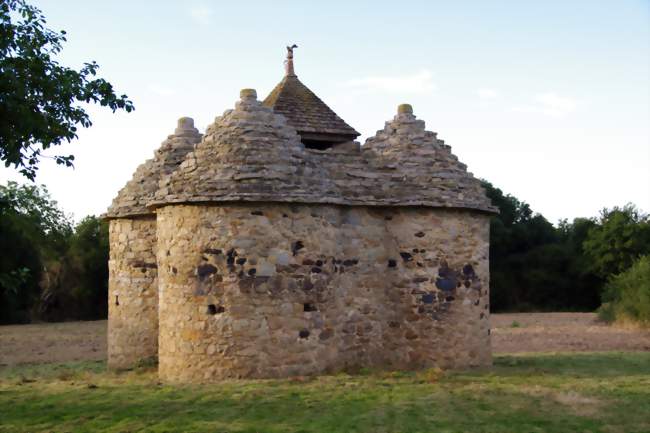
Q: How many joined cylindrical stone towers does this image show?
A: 3